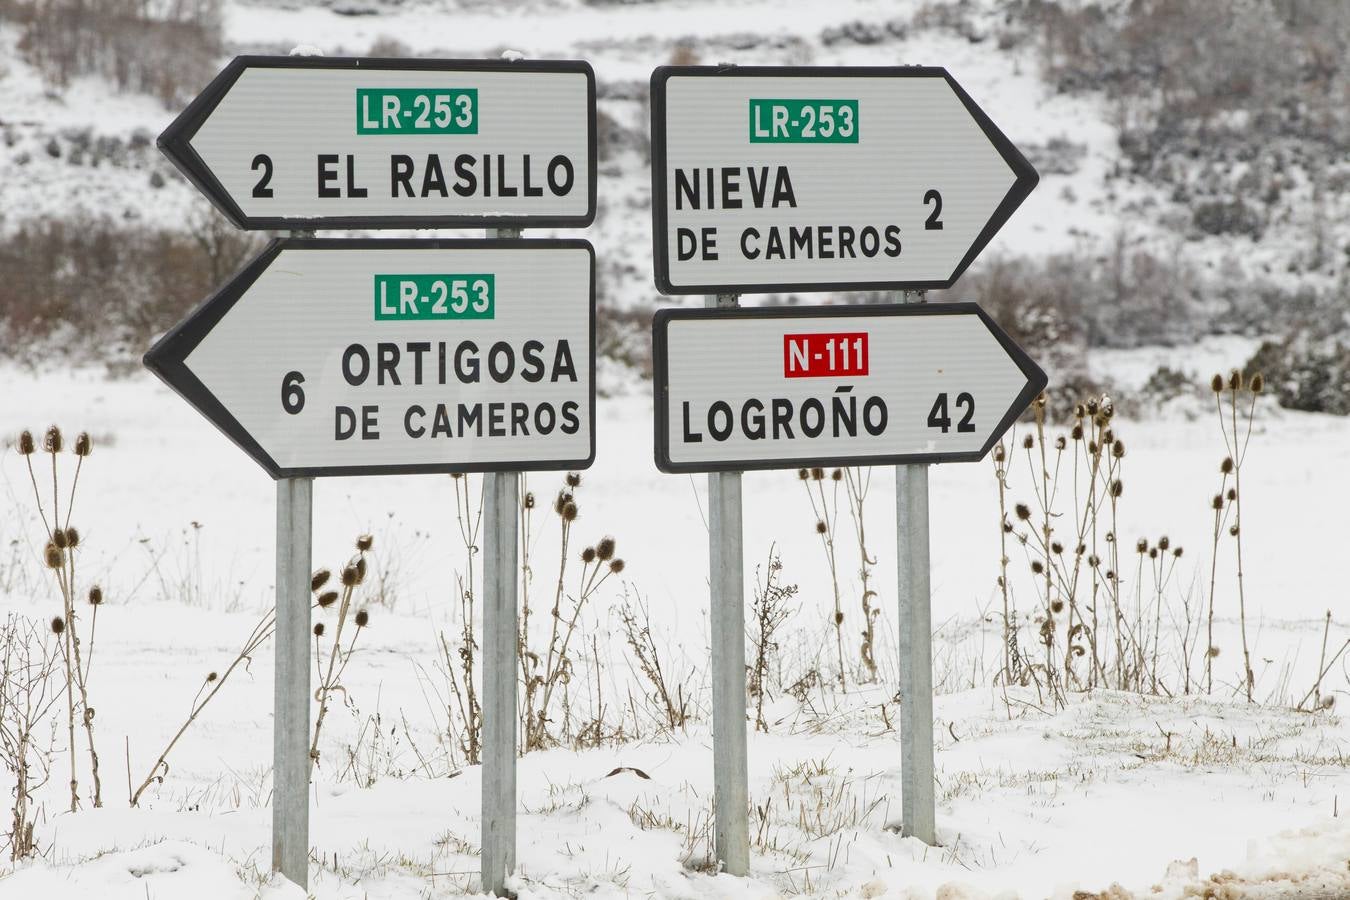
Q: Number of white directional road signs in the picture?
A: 4